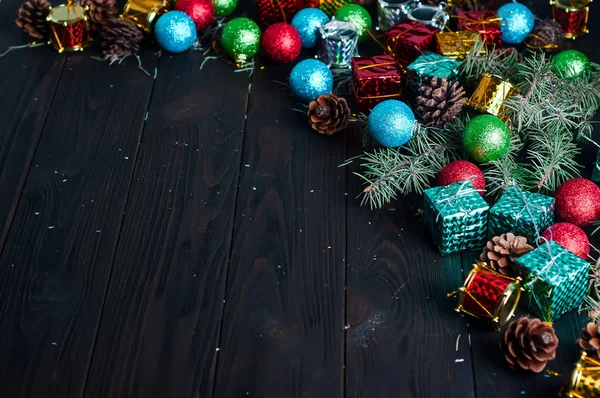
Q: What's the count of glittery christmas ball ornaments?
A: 15